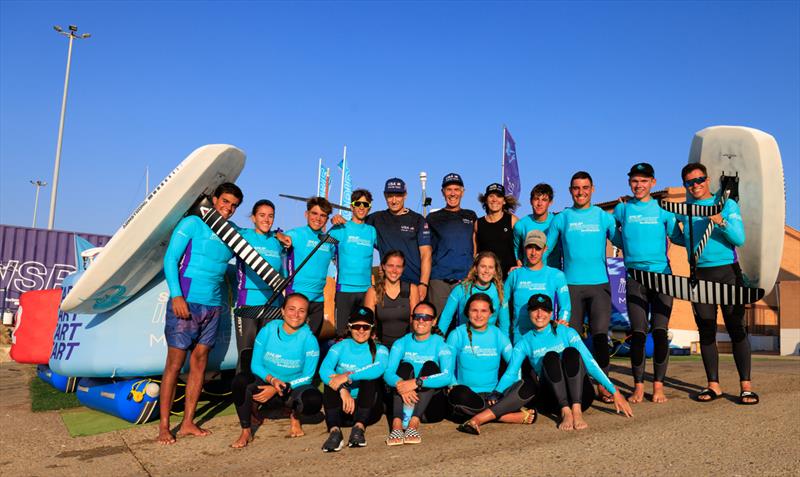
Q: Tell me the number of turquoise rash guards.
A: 15